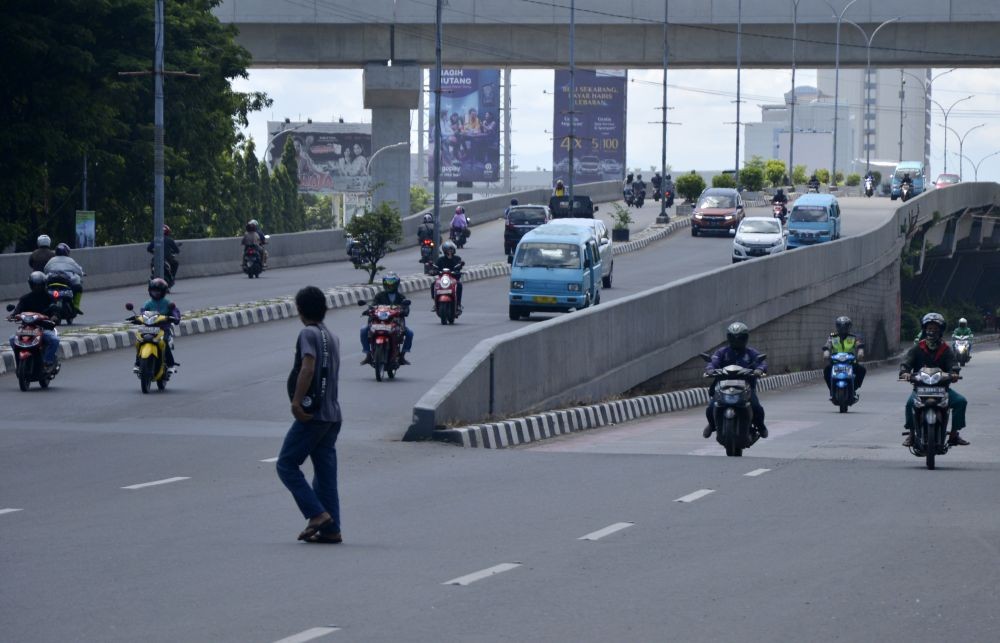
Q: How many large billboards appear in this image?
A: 3